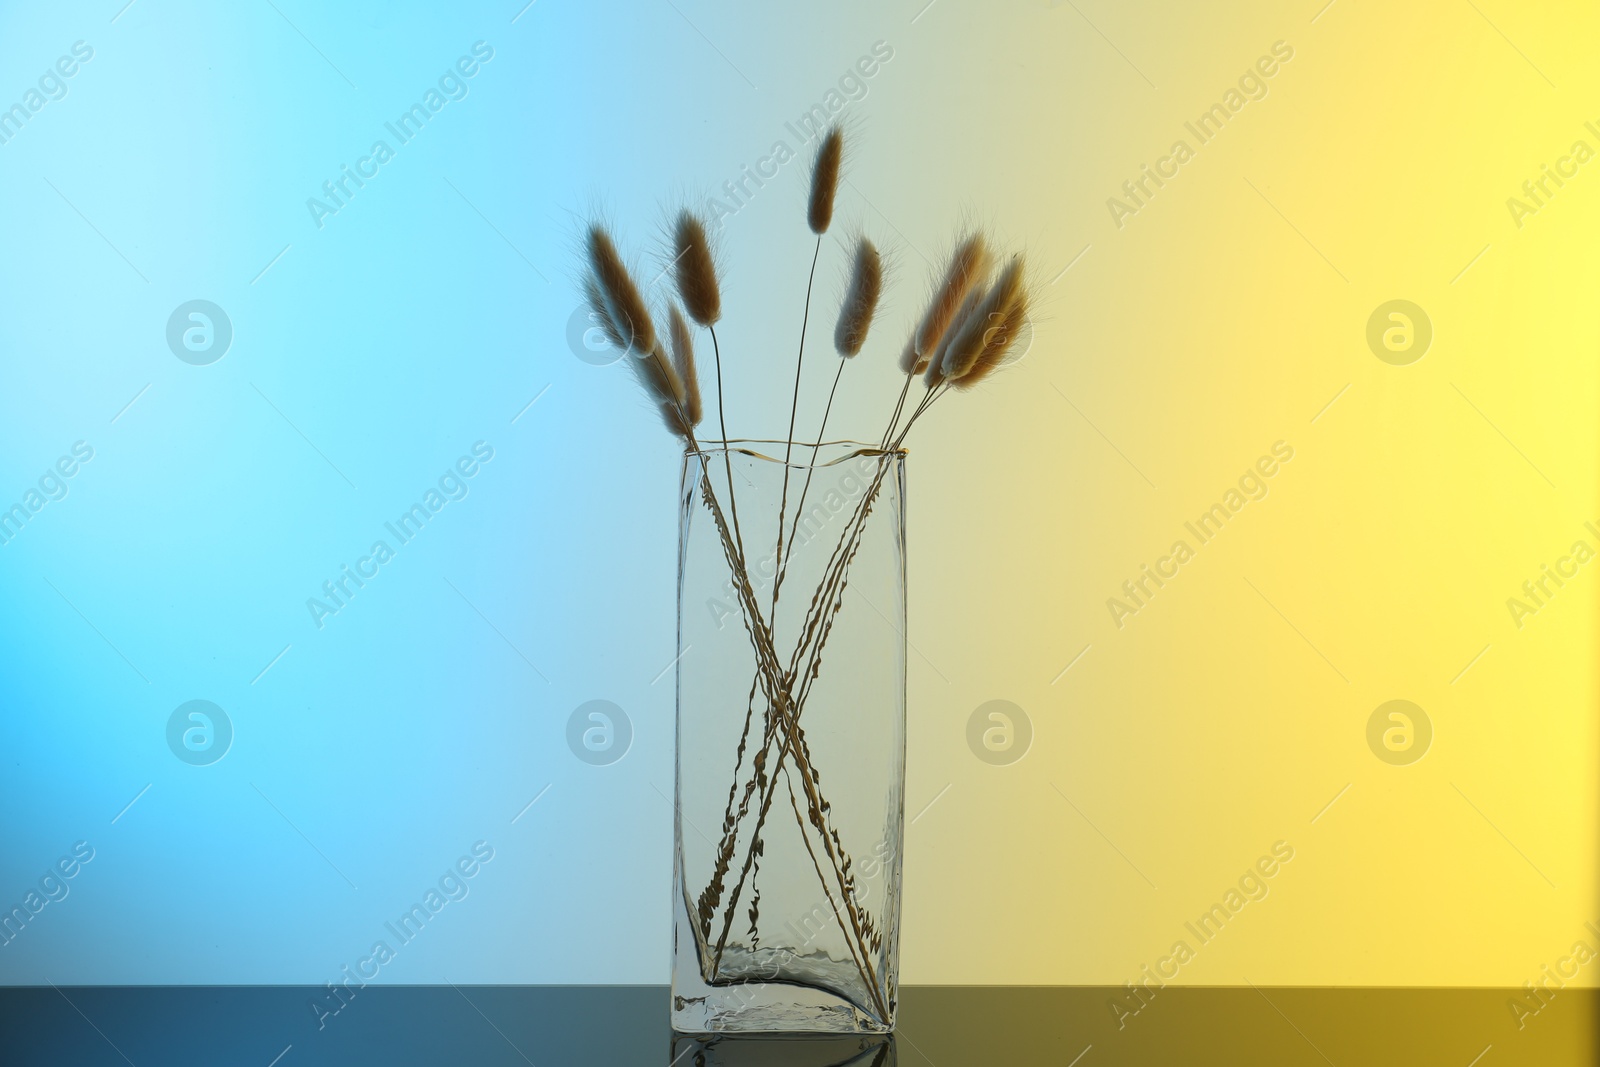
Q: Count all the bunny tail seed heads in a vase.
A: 12